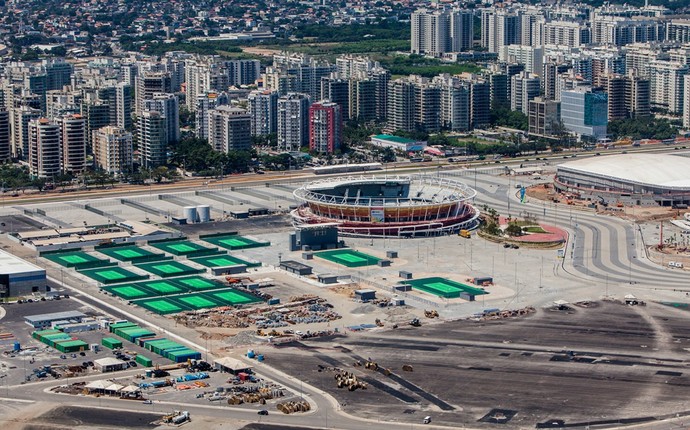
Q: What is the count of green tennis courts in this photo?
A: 15